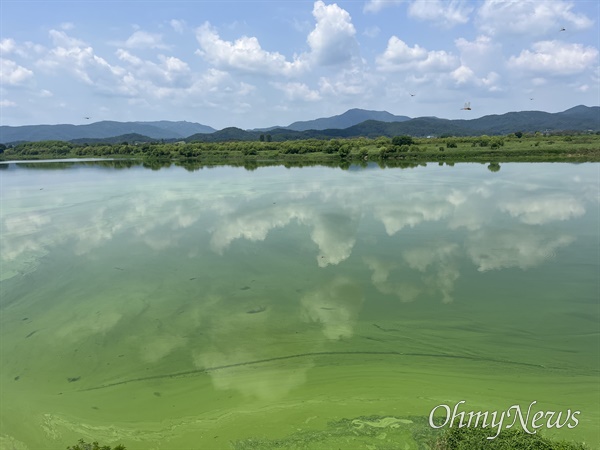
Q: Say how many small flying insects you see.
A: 5